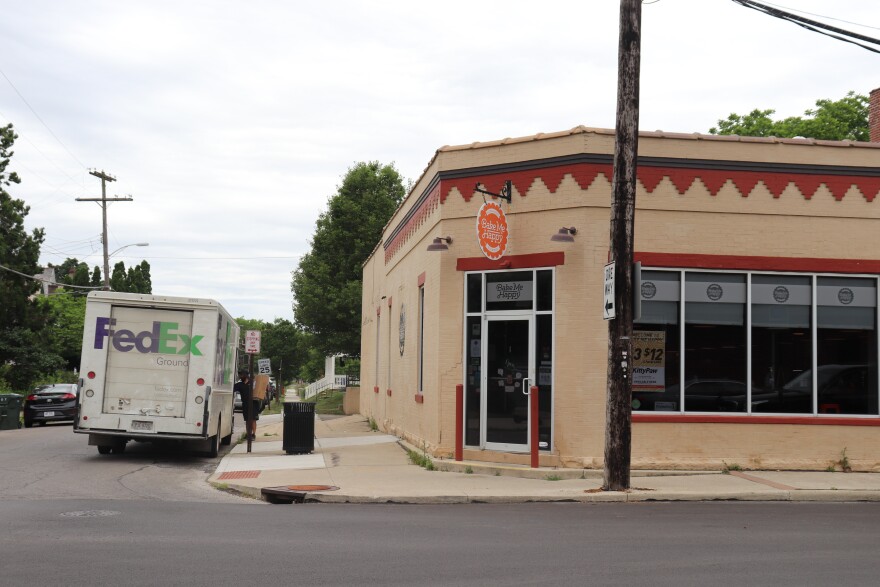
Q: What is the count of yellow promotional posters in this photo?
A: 1